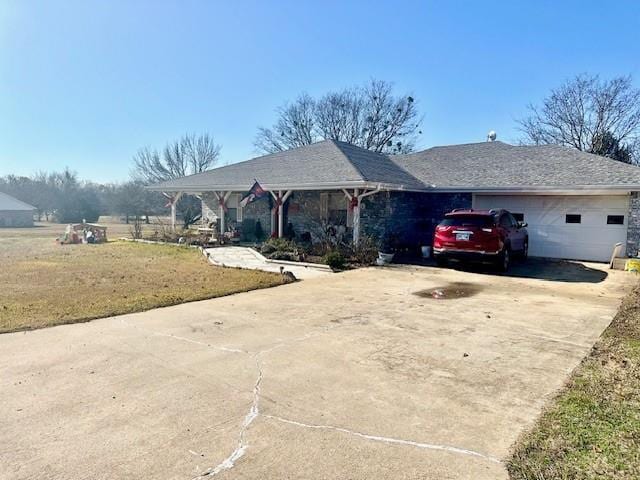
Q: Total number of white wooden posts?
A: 4